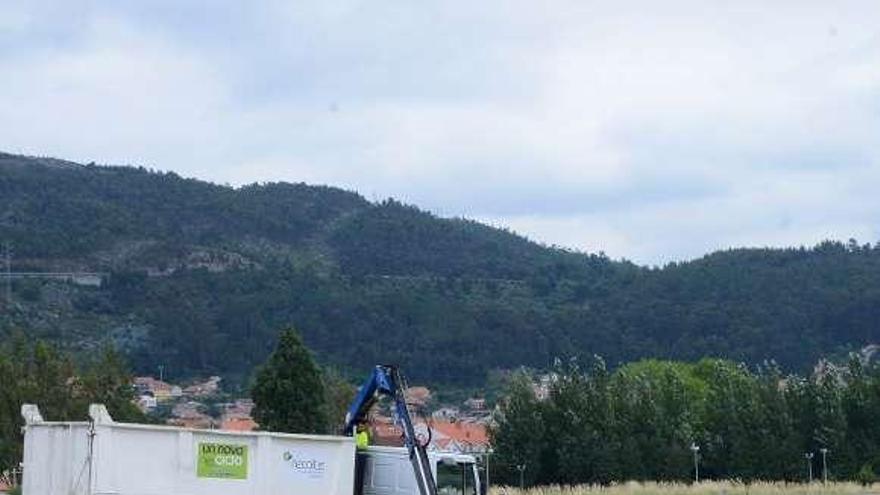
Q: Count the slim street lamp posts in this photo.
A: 5